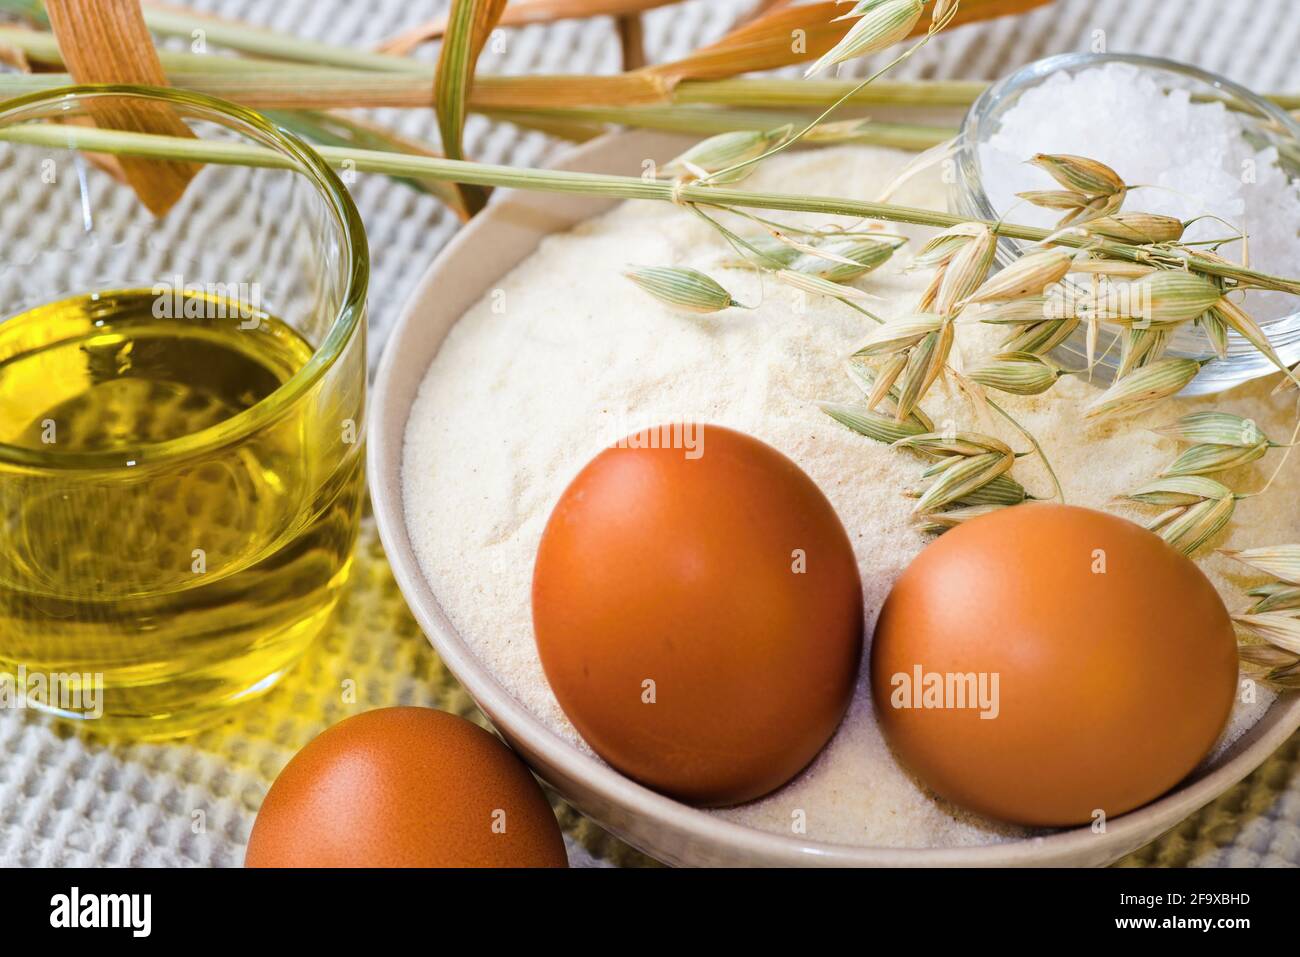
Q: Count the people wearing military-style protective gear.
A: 0